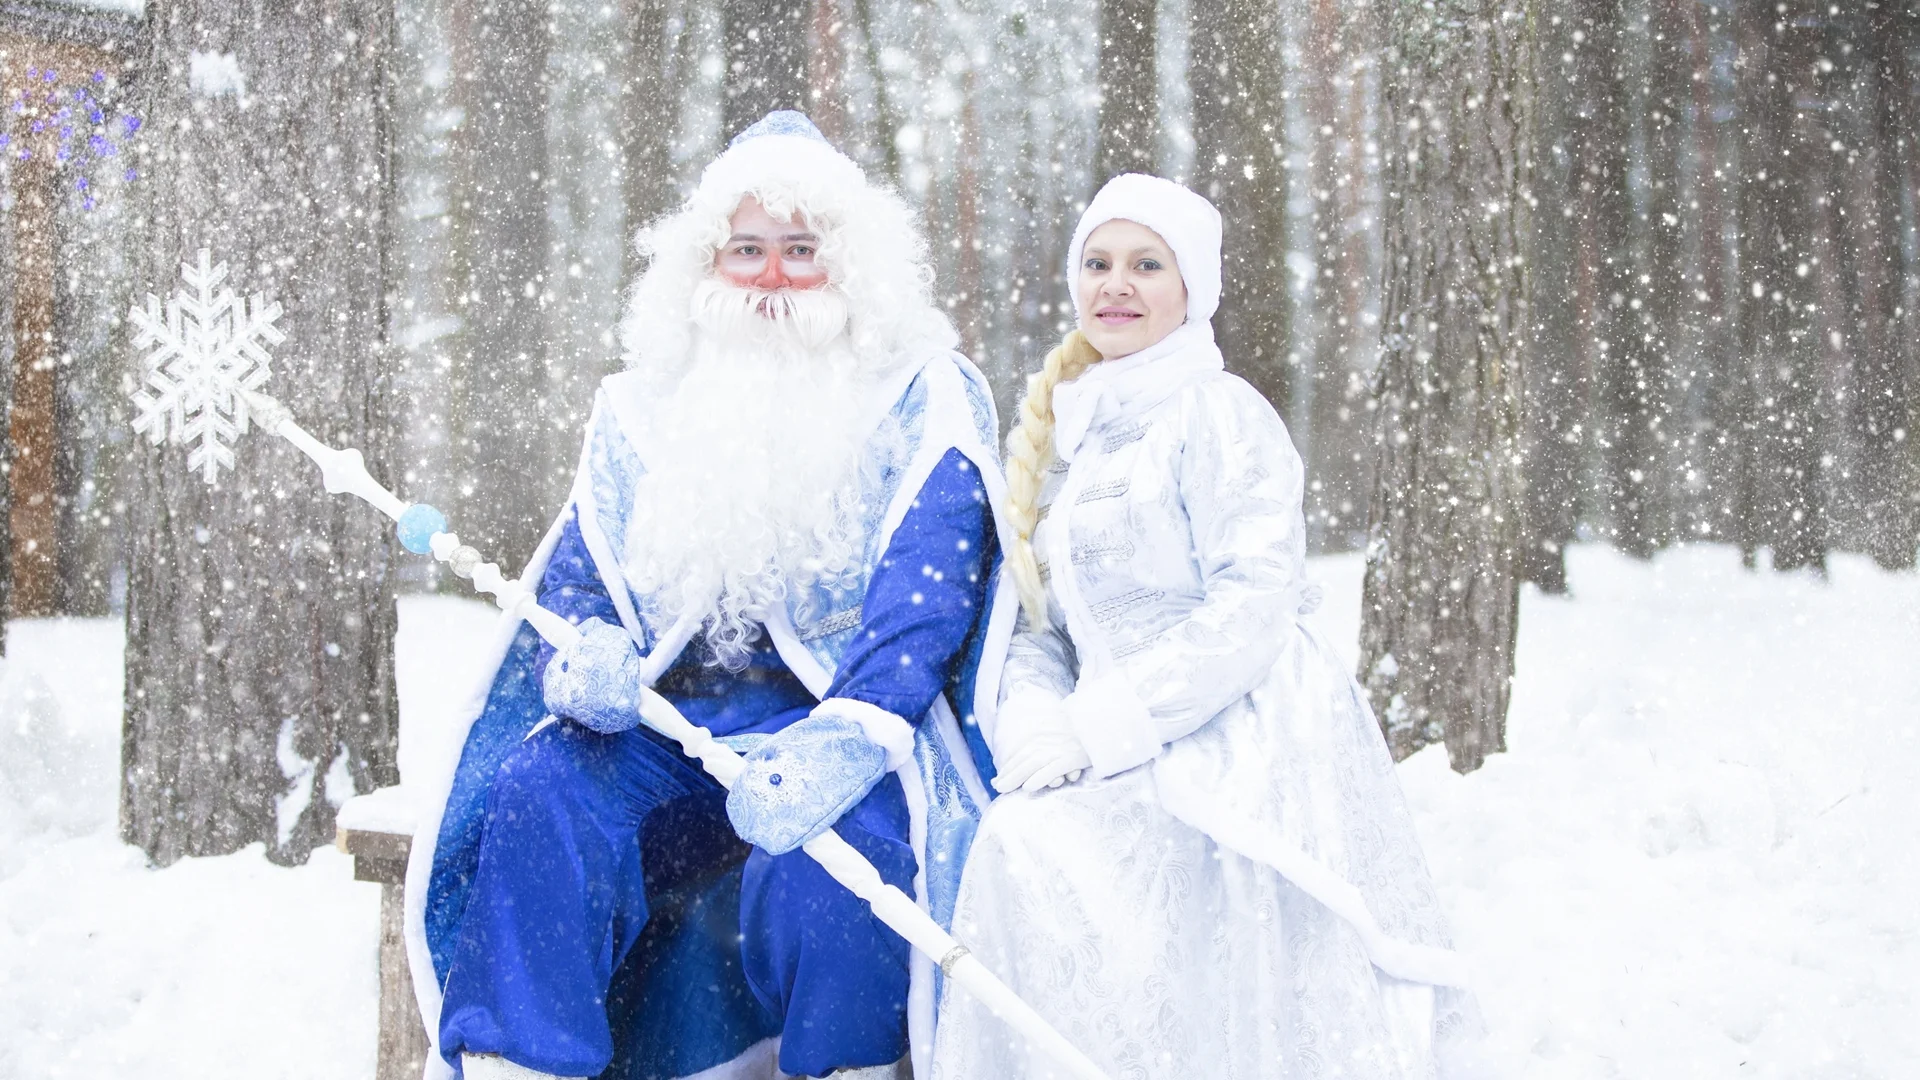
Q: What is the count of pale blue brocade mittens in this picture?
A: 2